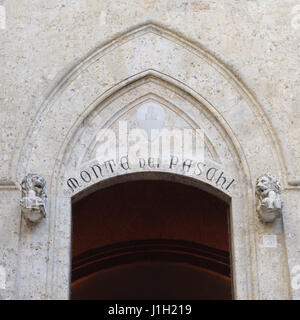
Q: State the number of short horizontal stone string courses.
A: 2